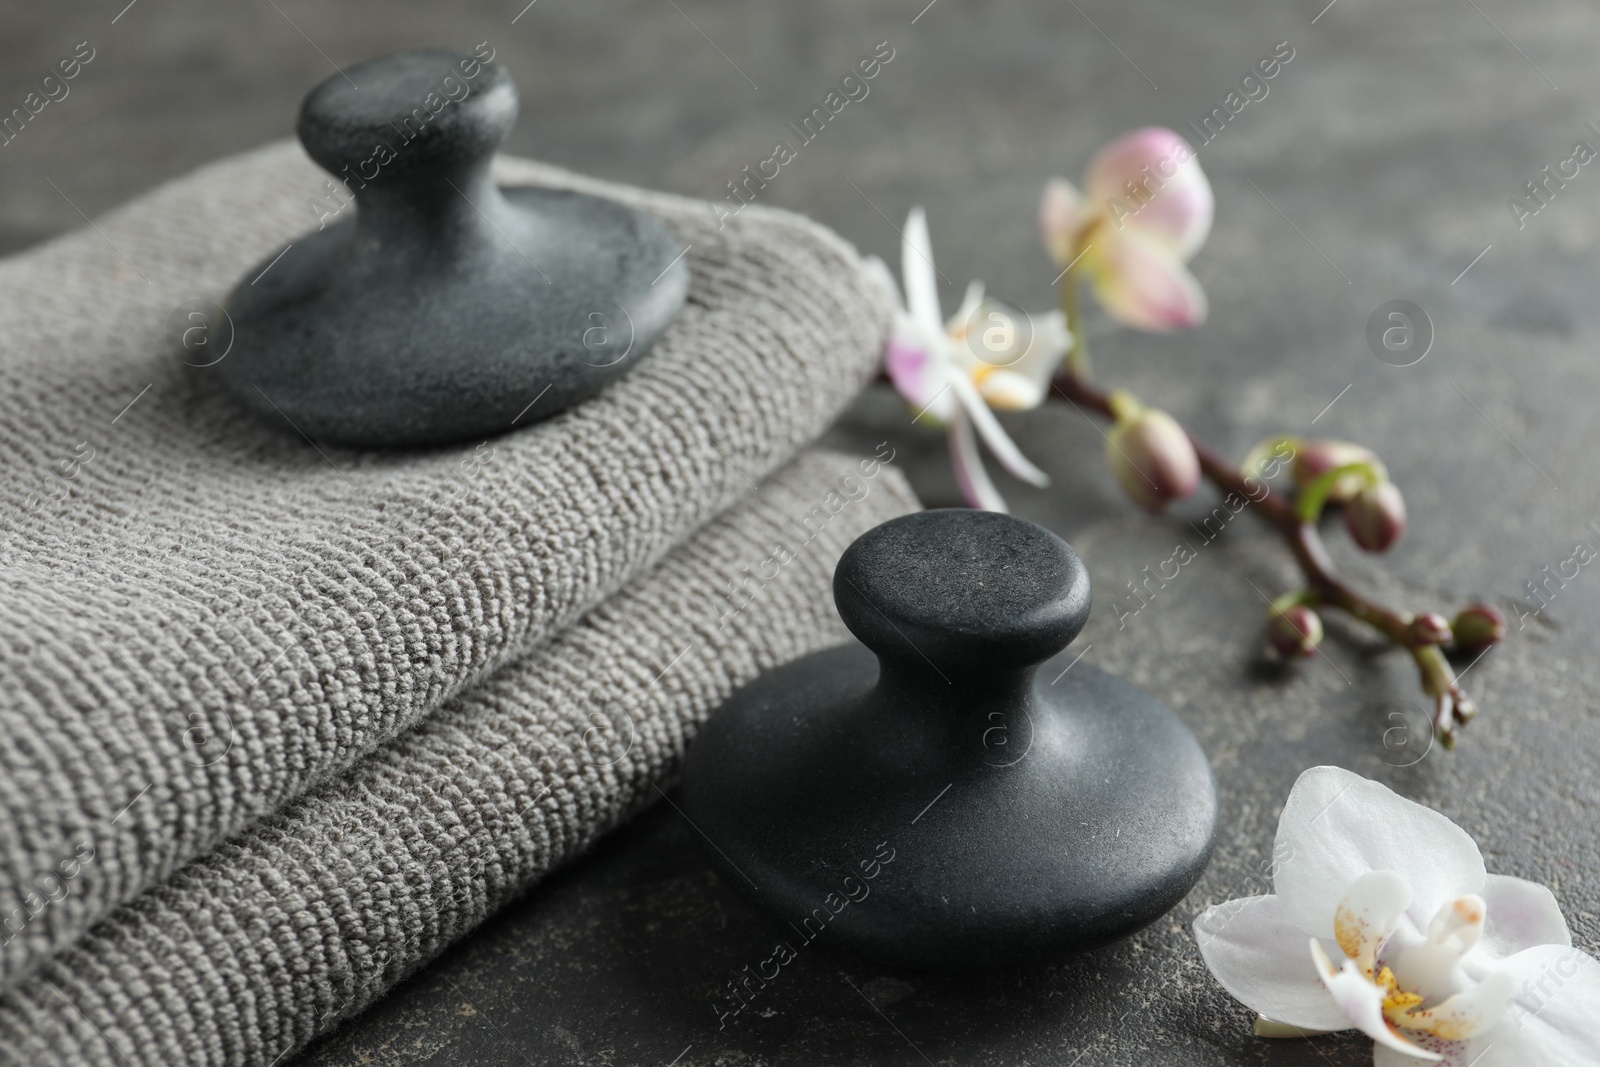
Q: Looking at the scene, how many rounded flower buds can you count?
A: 6